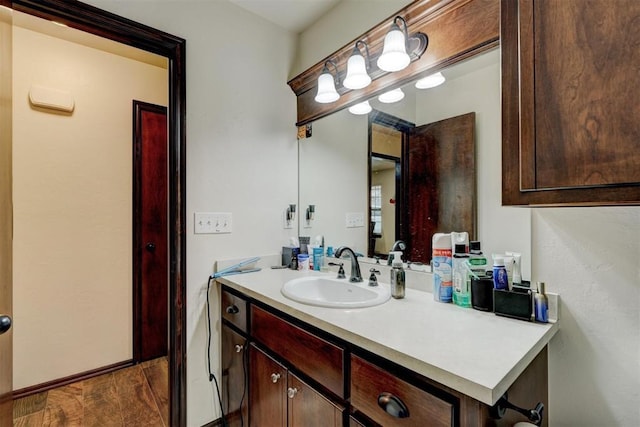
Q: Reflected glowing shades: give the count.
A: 3